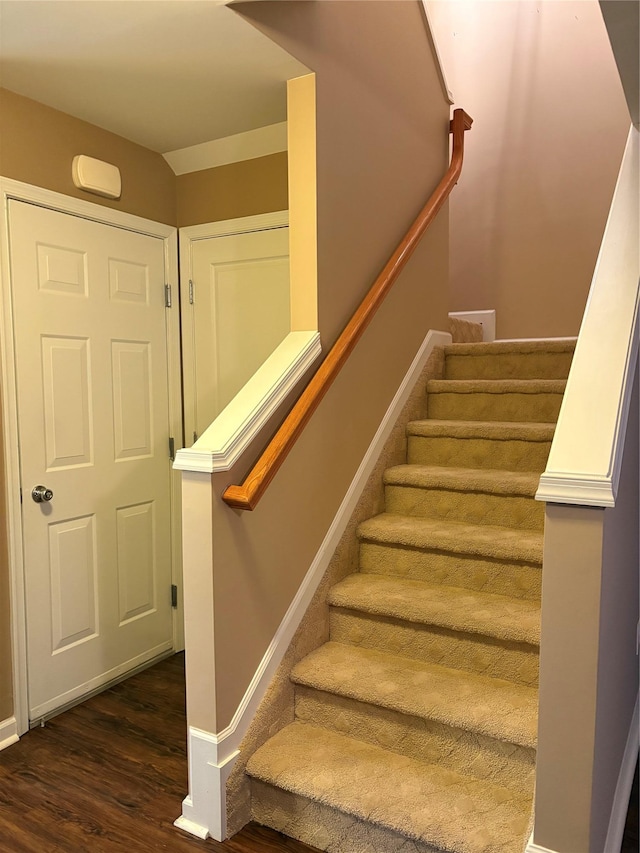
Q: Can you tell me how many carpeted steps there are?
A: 8